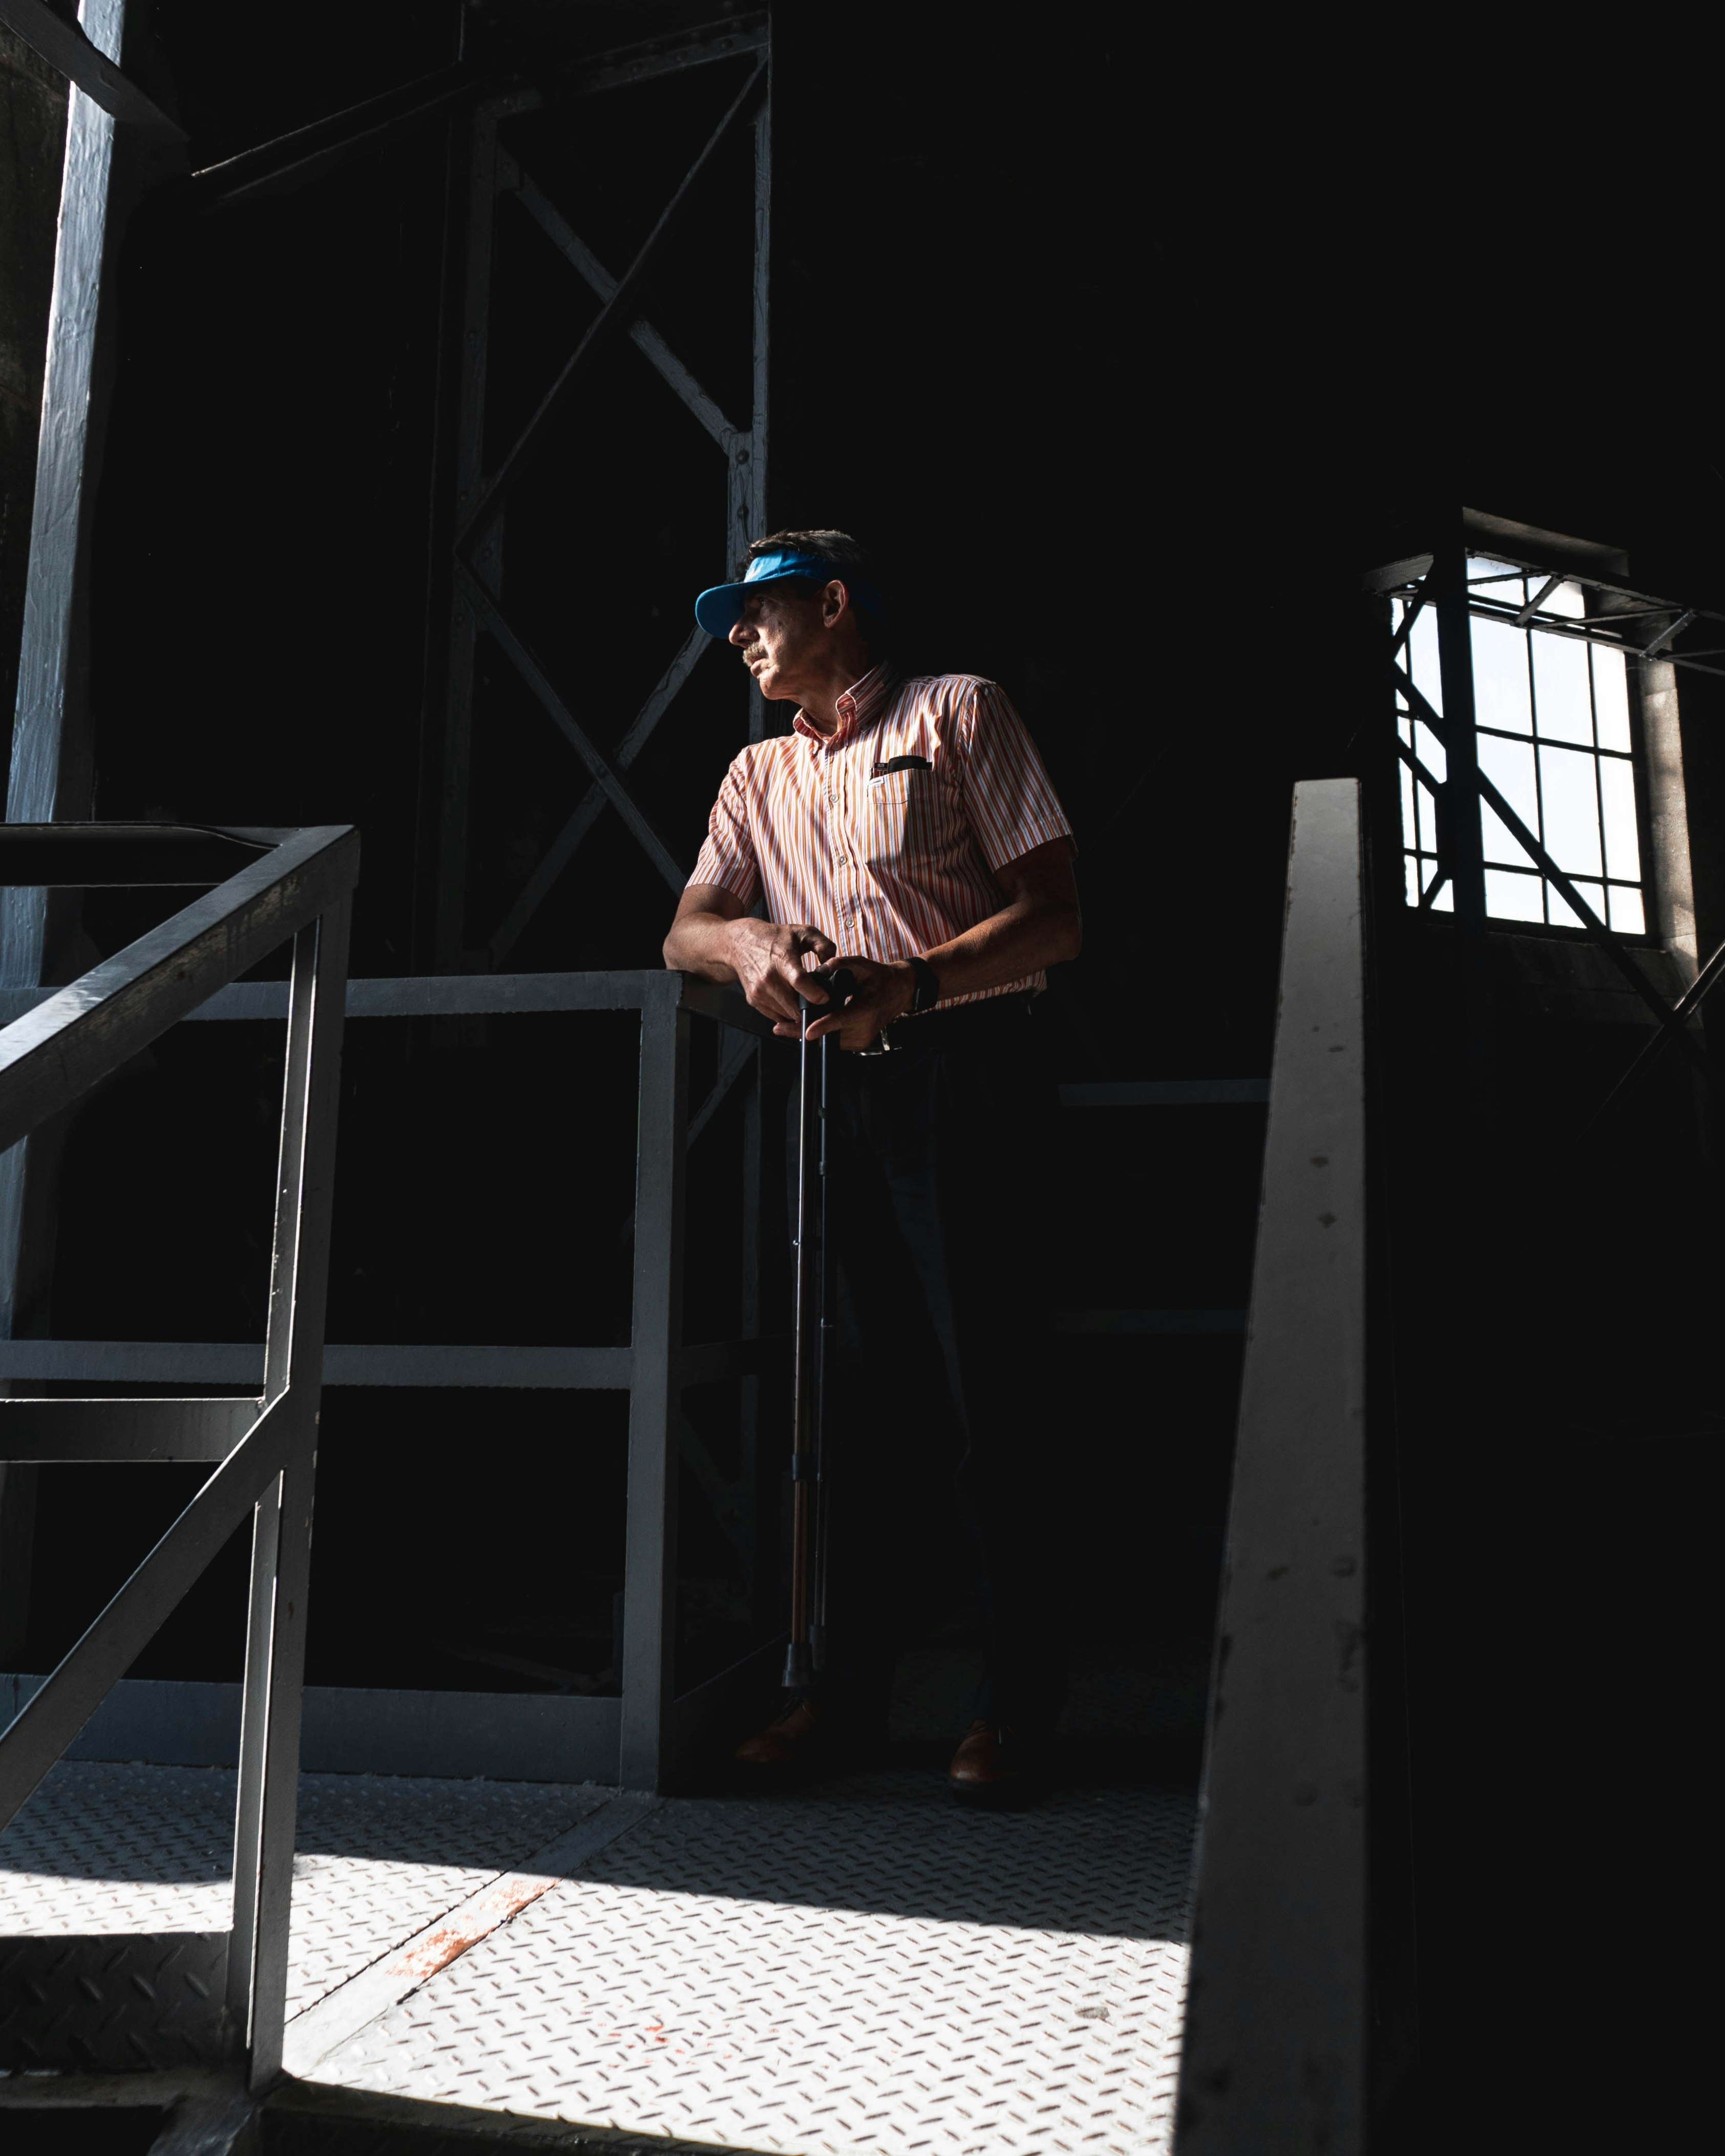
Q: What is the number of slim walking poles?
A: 2